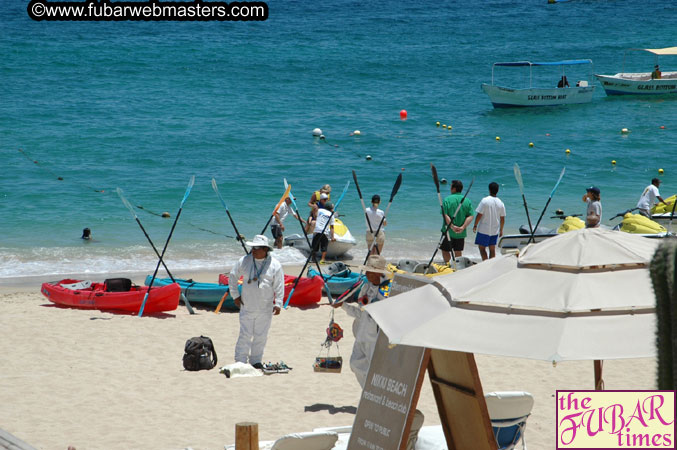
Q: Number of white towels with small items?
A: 1